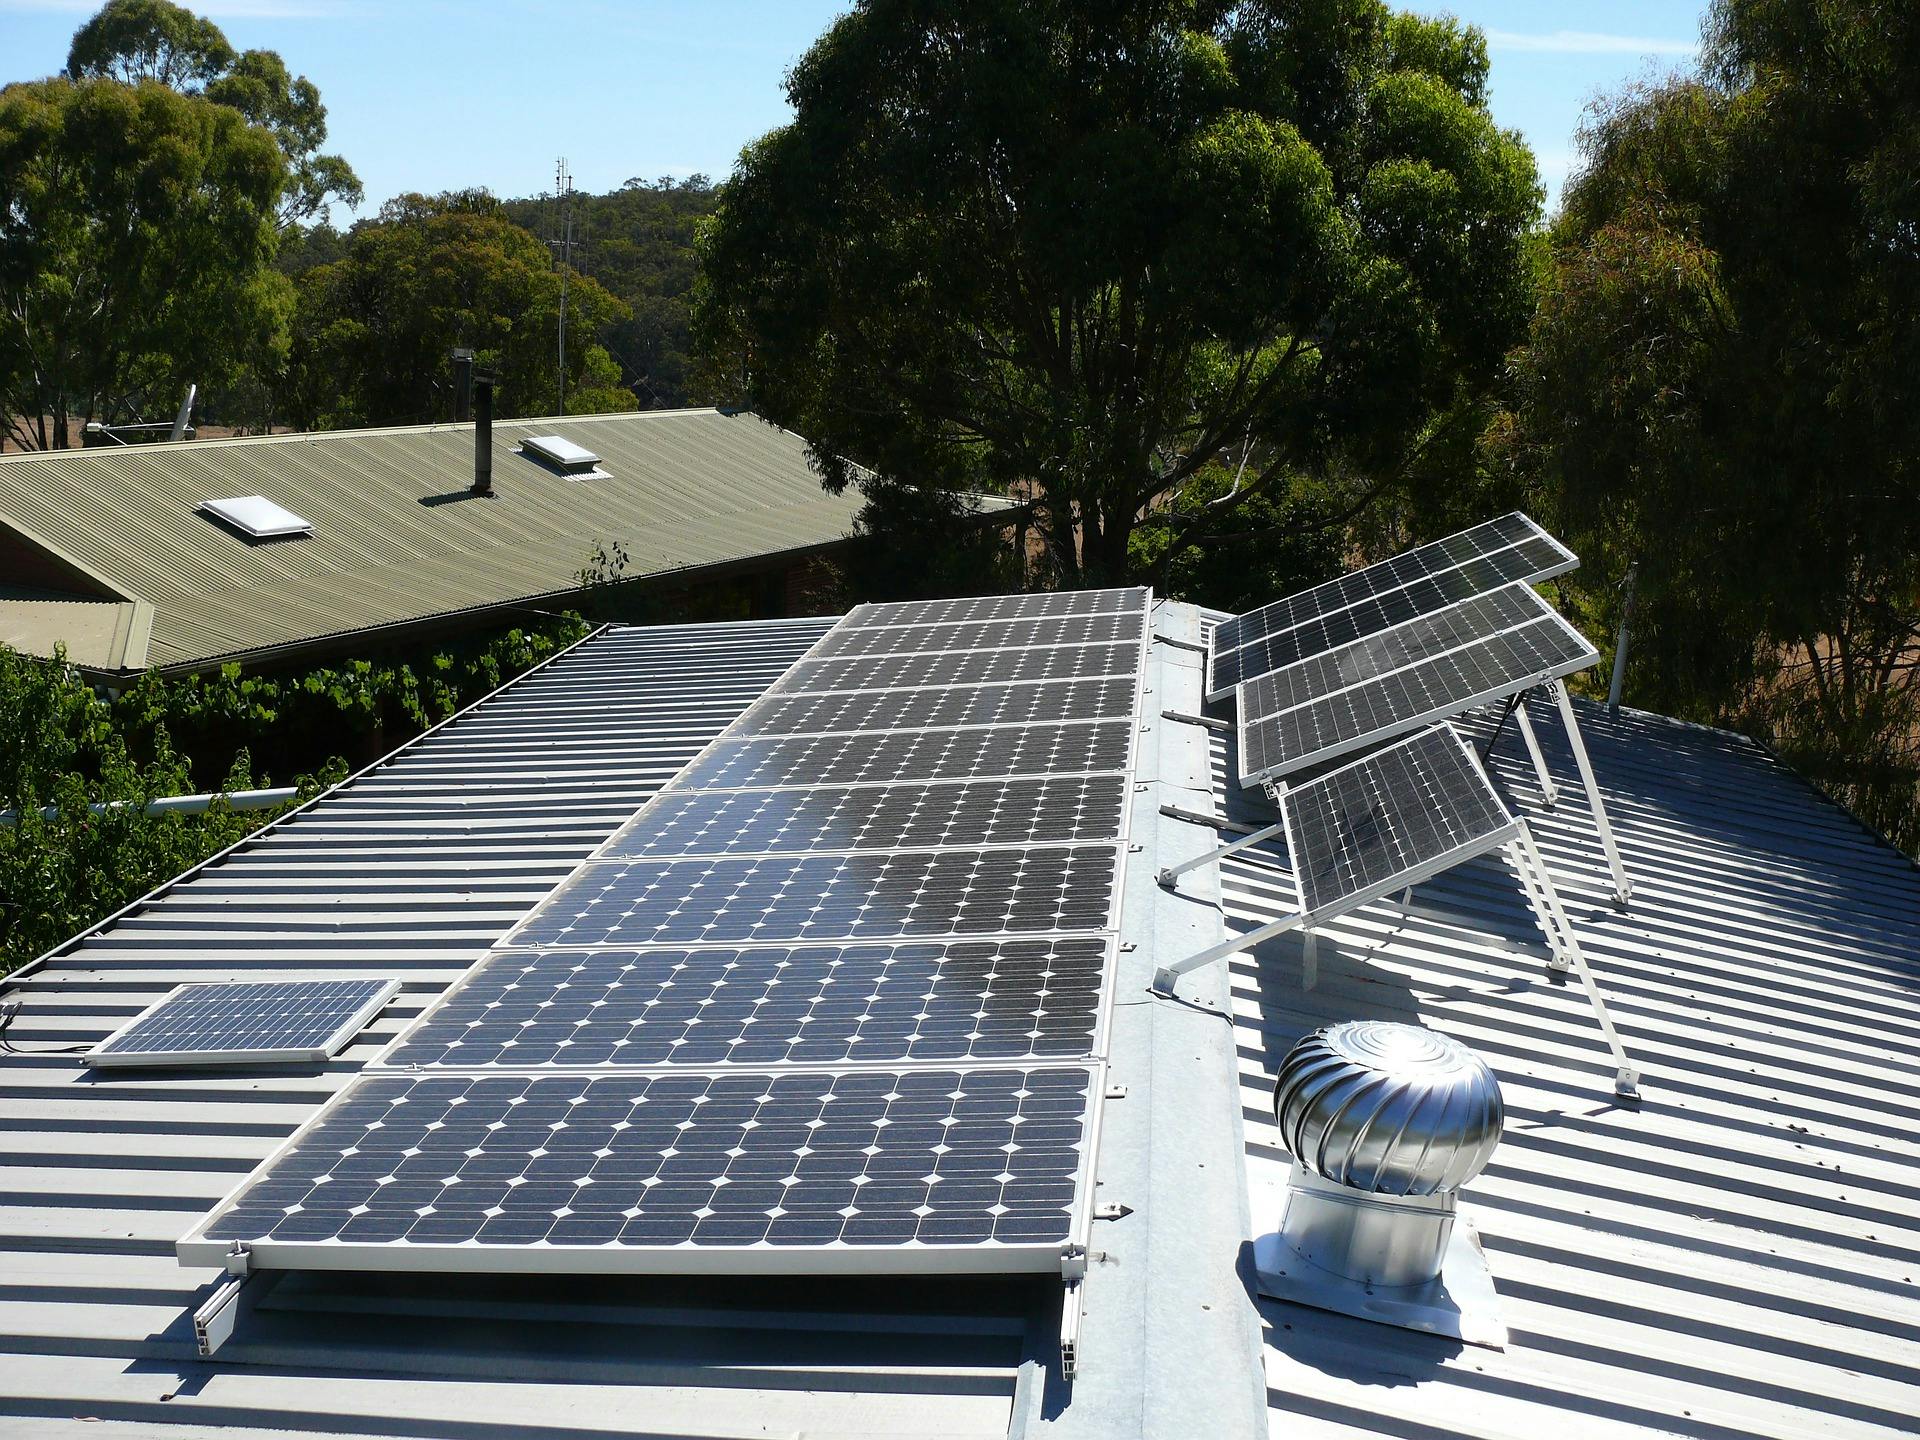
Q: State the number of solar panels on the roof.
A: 15